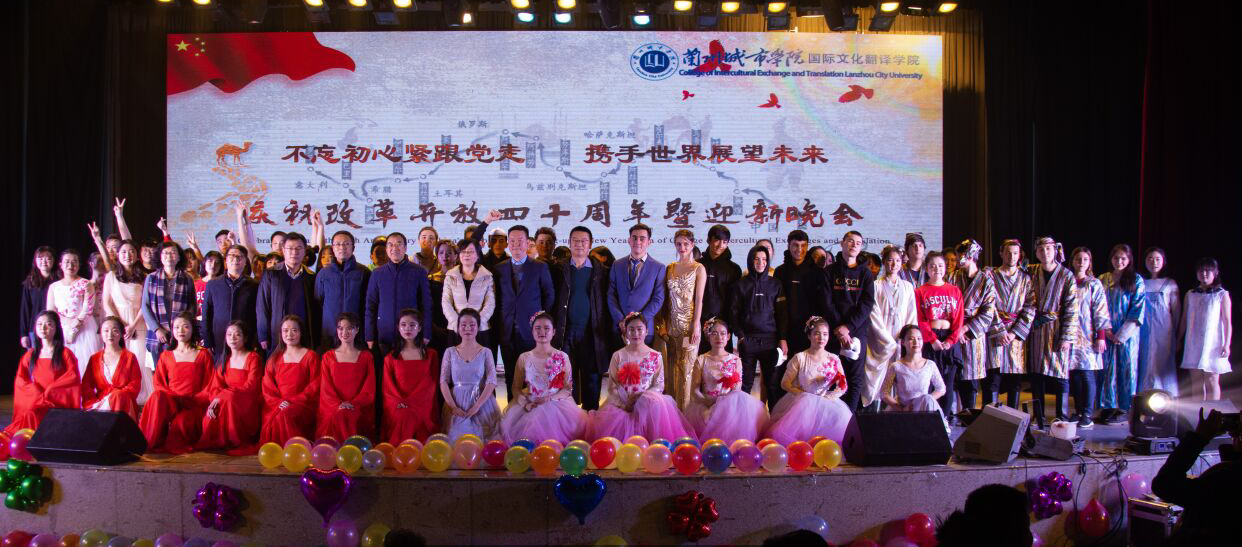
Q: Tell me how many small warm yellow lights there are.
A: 12